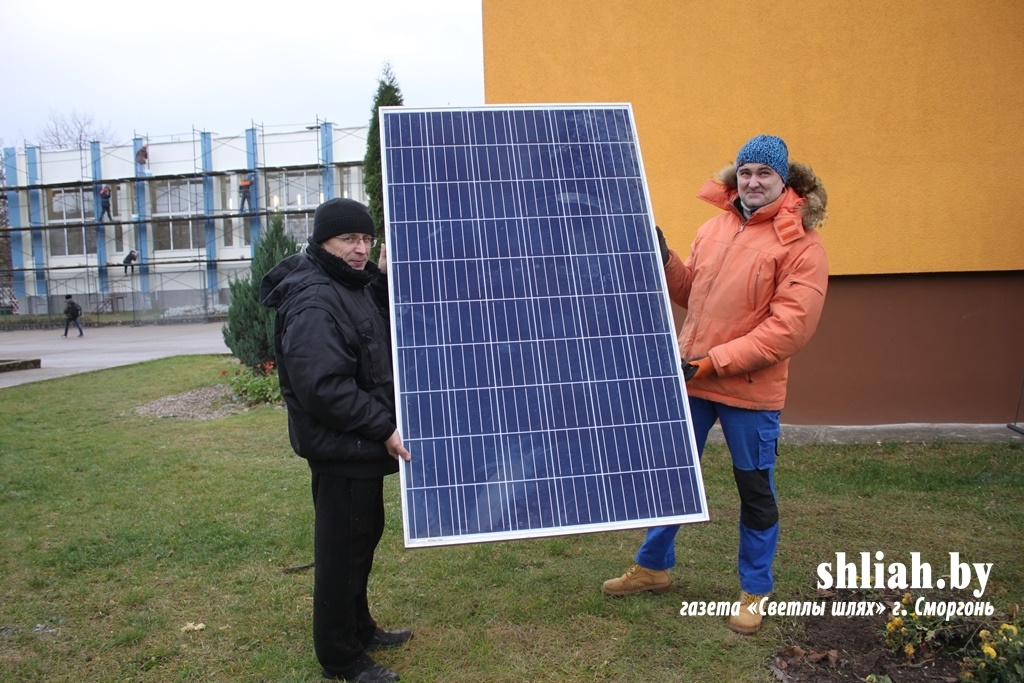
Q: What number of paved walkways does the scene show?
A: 1